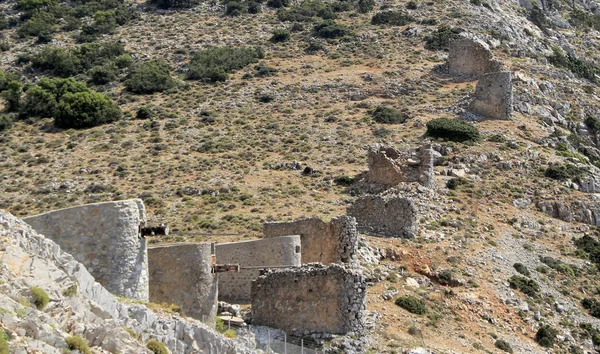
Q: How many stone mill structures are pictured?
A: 9